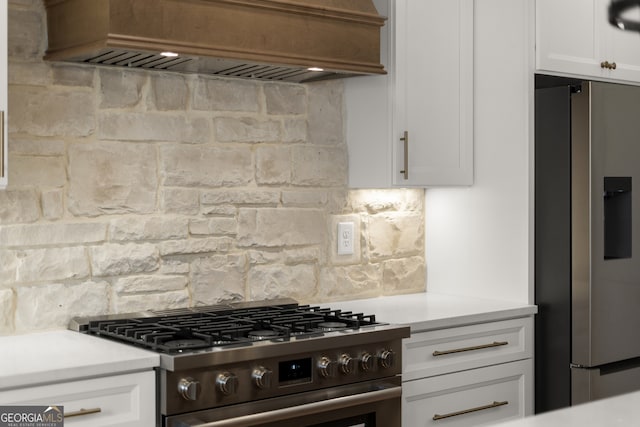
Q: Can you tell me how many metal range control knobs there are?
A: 7